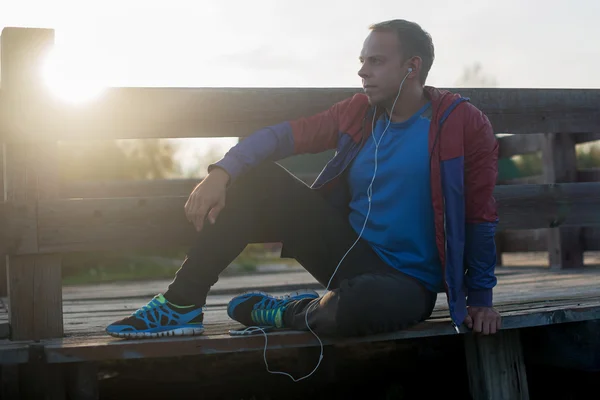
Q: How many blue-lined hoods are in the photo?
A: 1